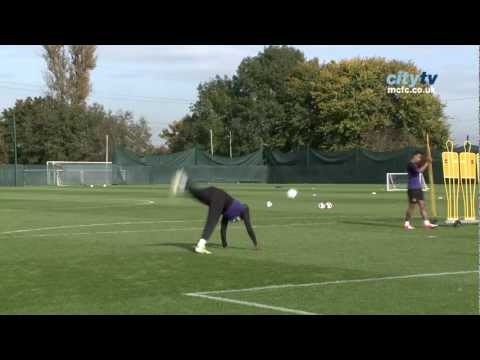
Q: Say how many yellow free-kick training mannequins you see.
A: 2